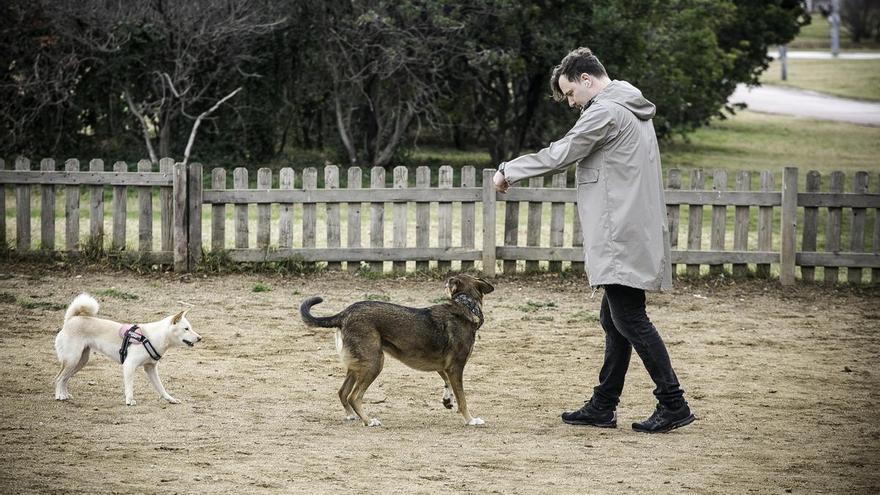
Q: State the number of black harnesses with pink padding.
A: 1